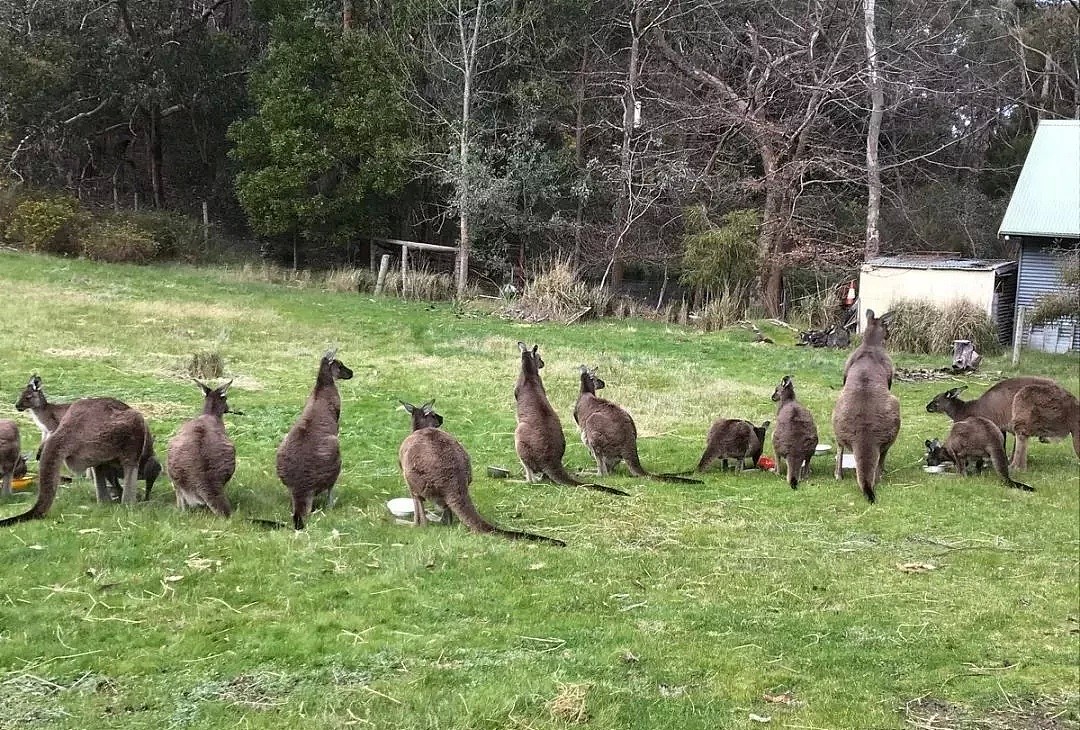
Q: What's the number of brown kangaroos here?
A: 13